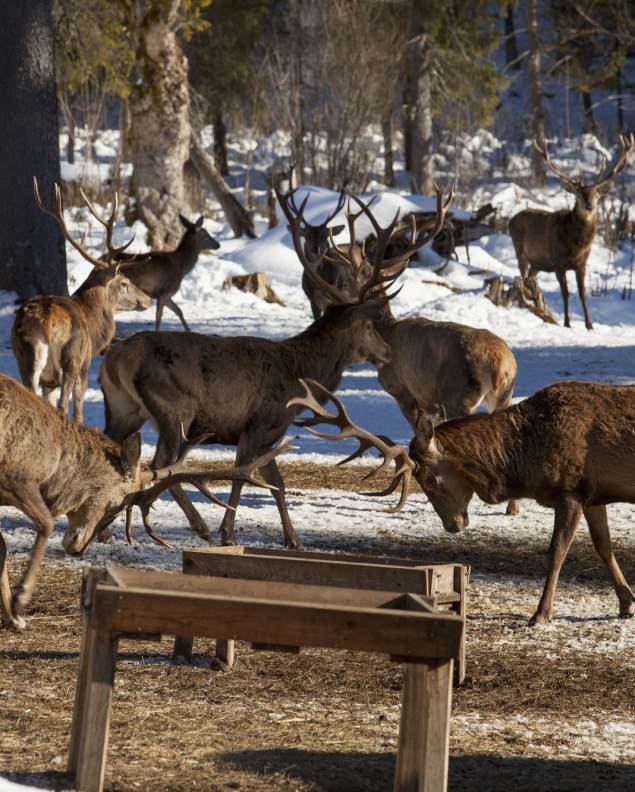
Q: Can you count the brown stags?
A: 7